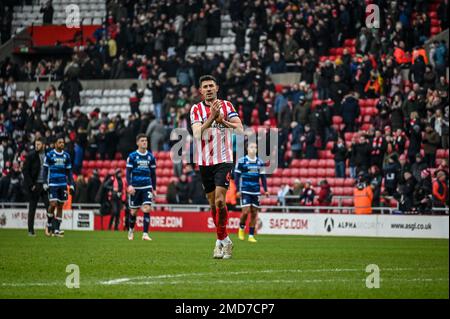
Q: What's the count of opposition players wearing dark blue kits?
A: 3